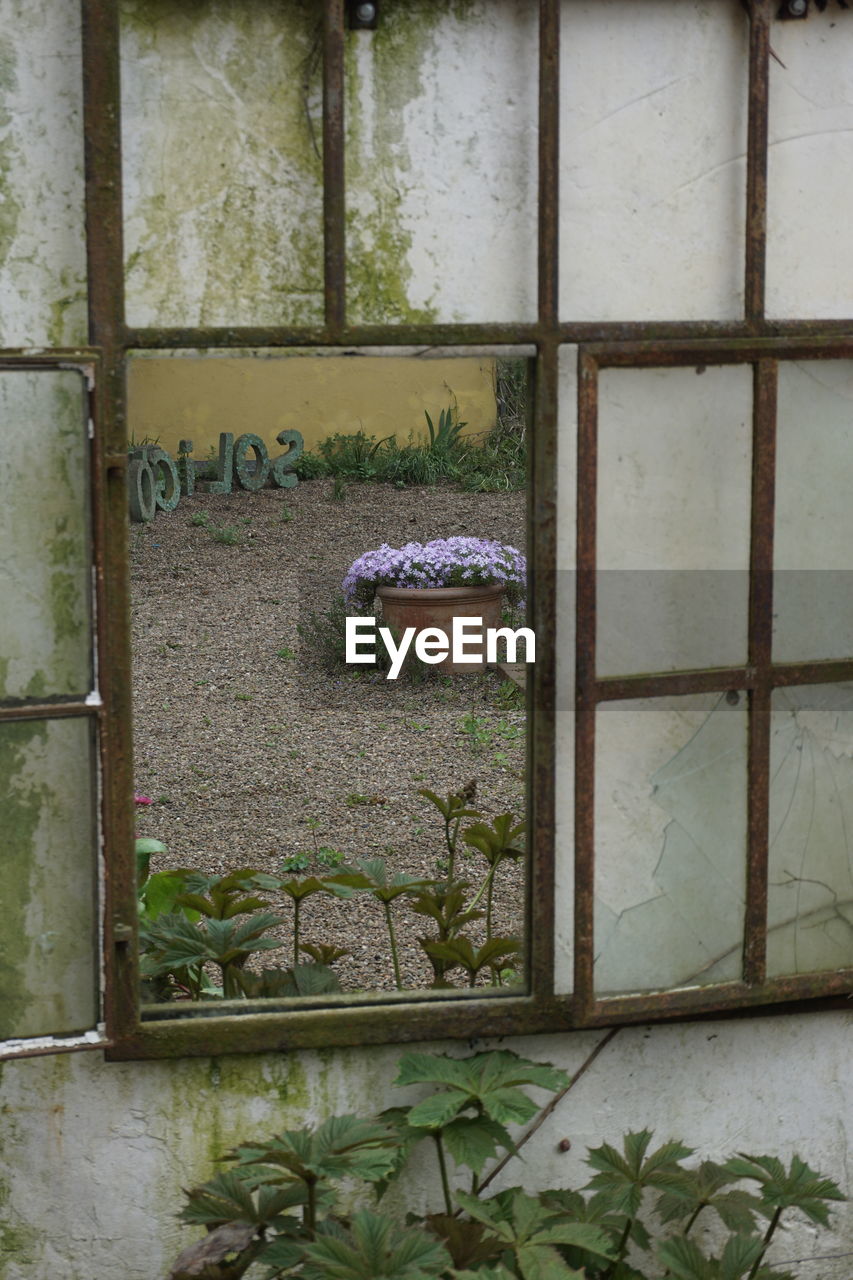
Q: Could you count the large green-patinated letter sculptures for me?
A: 6